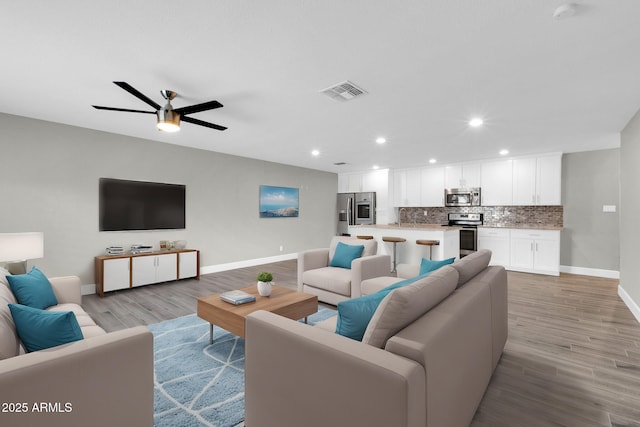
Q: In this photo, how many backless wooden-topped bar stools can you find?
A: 3